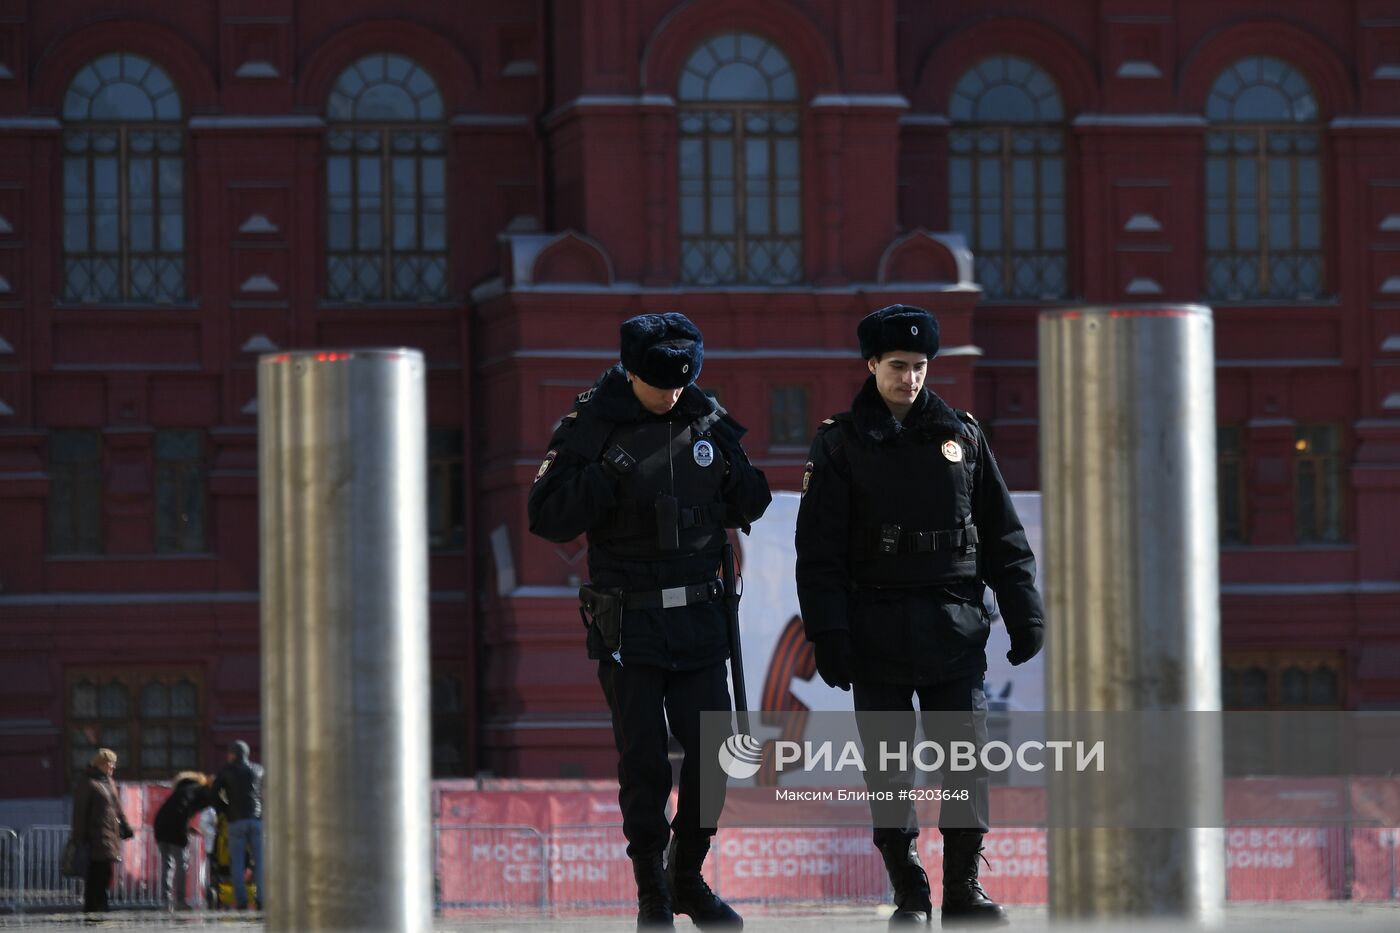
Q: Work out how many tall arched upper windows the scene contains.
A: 5